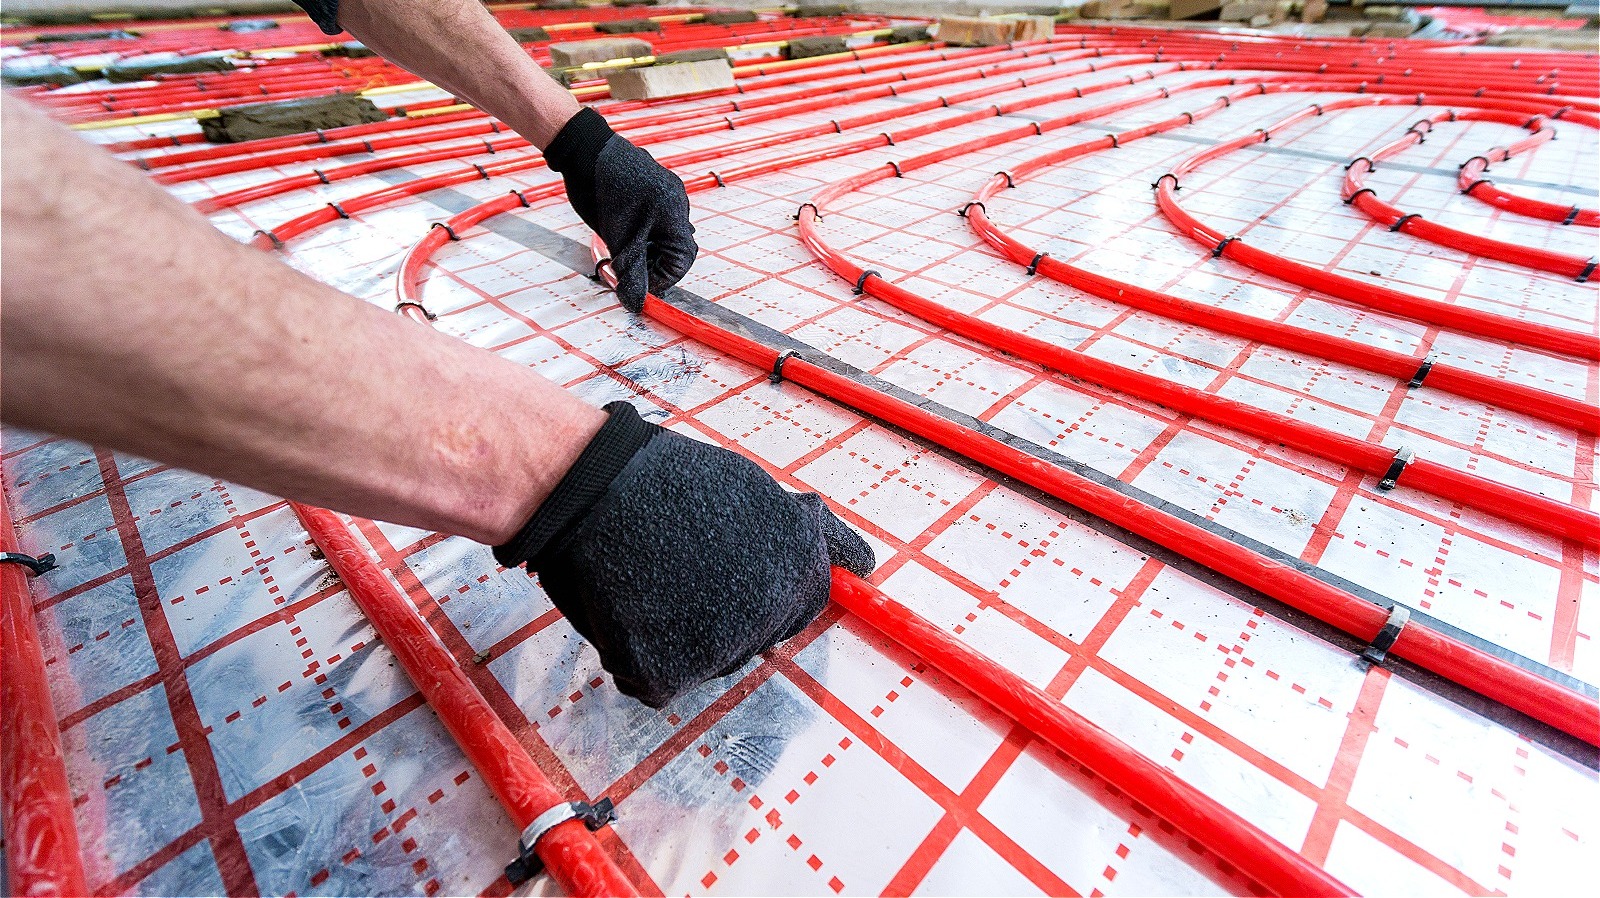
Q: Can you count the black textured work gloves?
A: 2